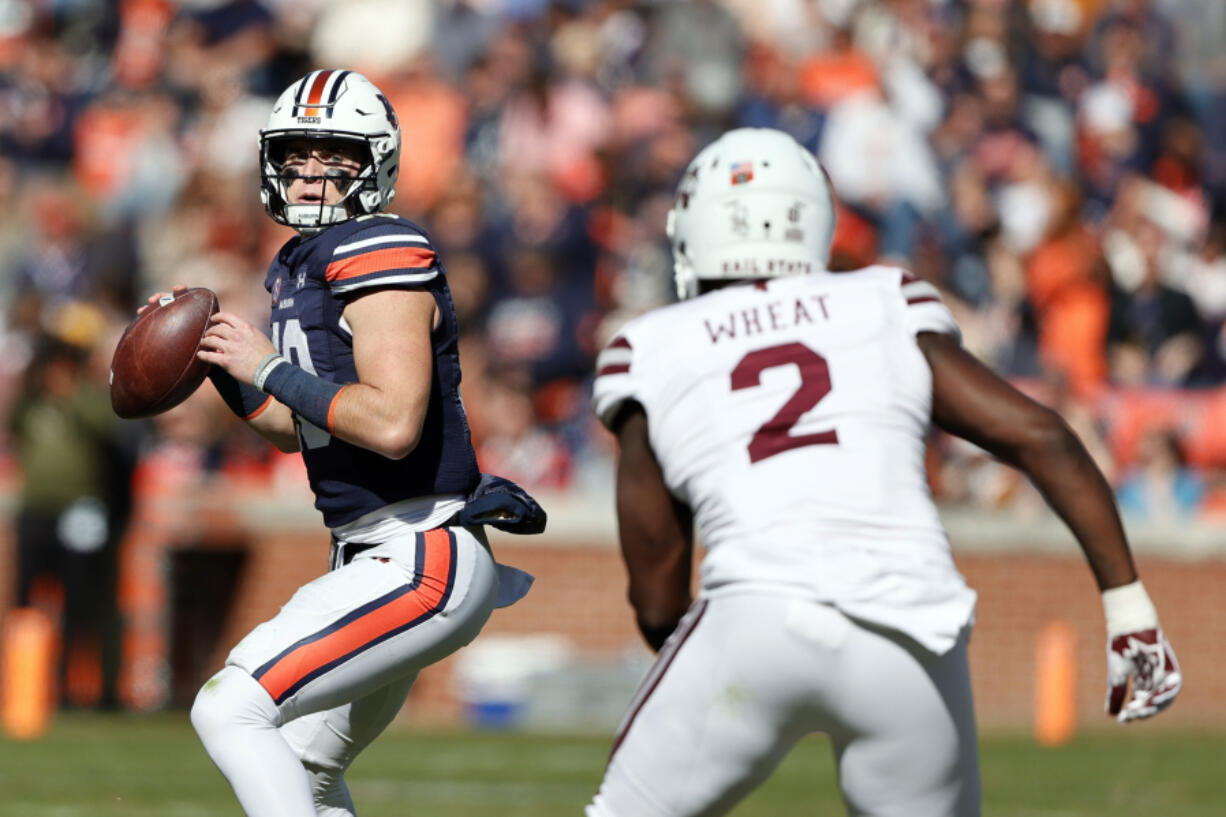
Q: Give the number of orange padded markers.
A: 2